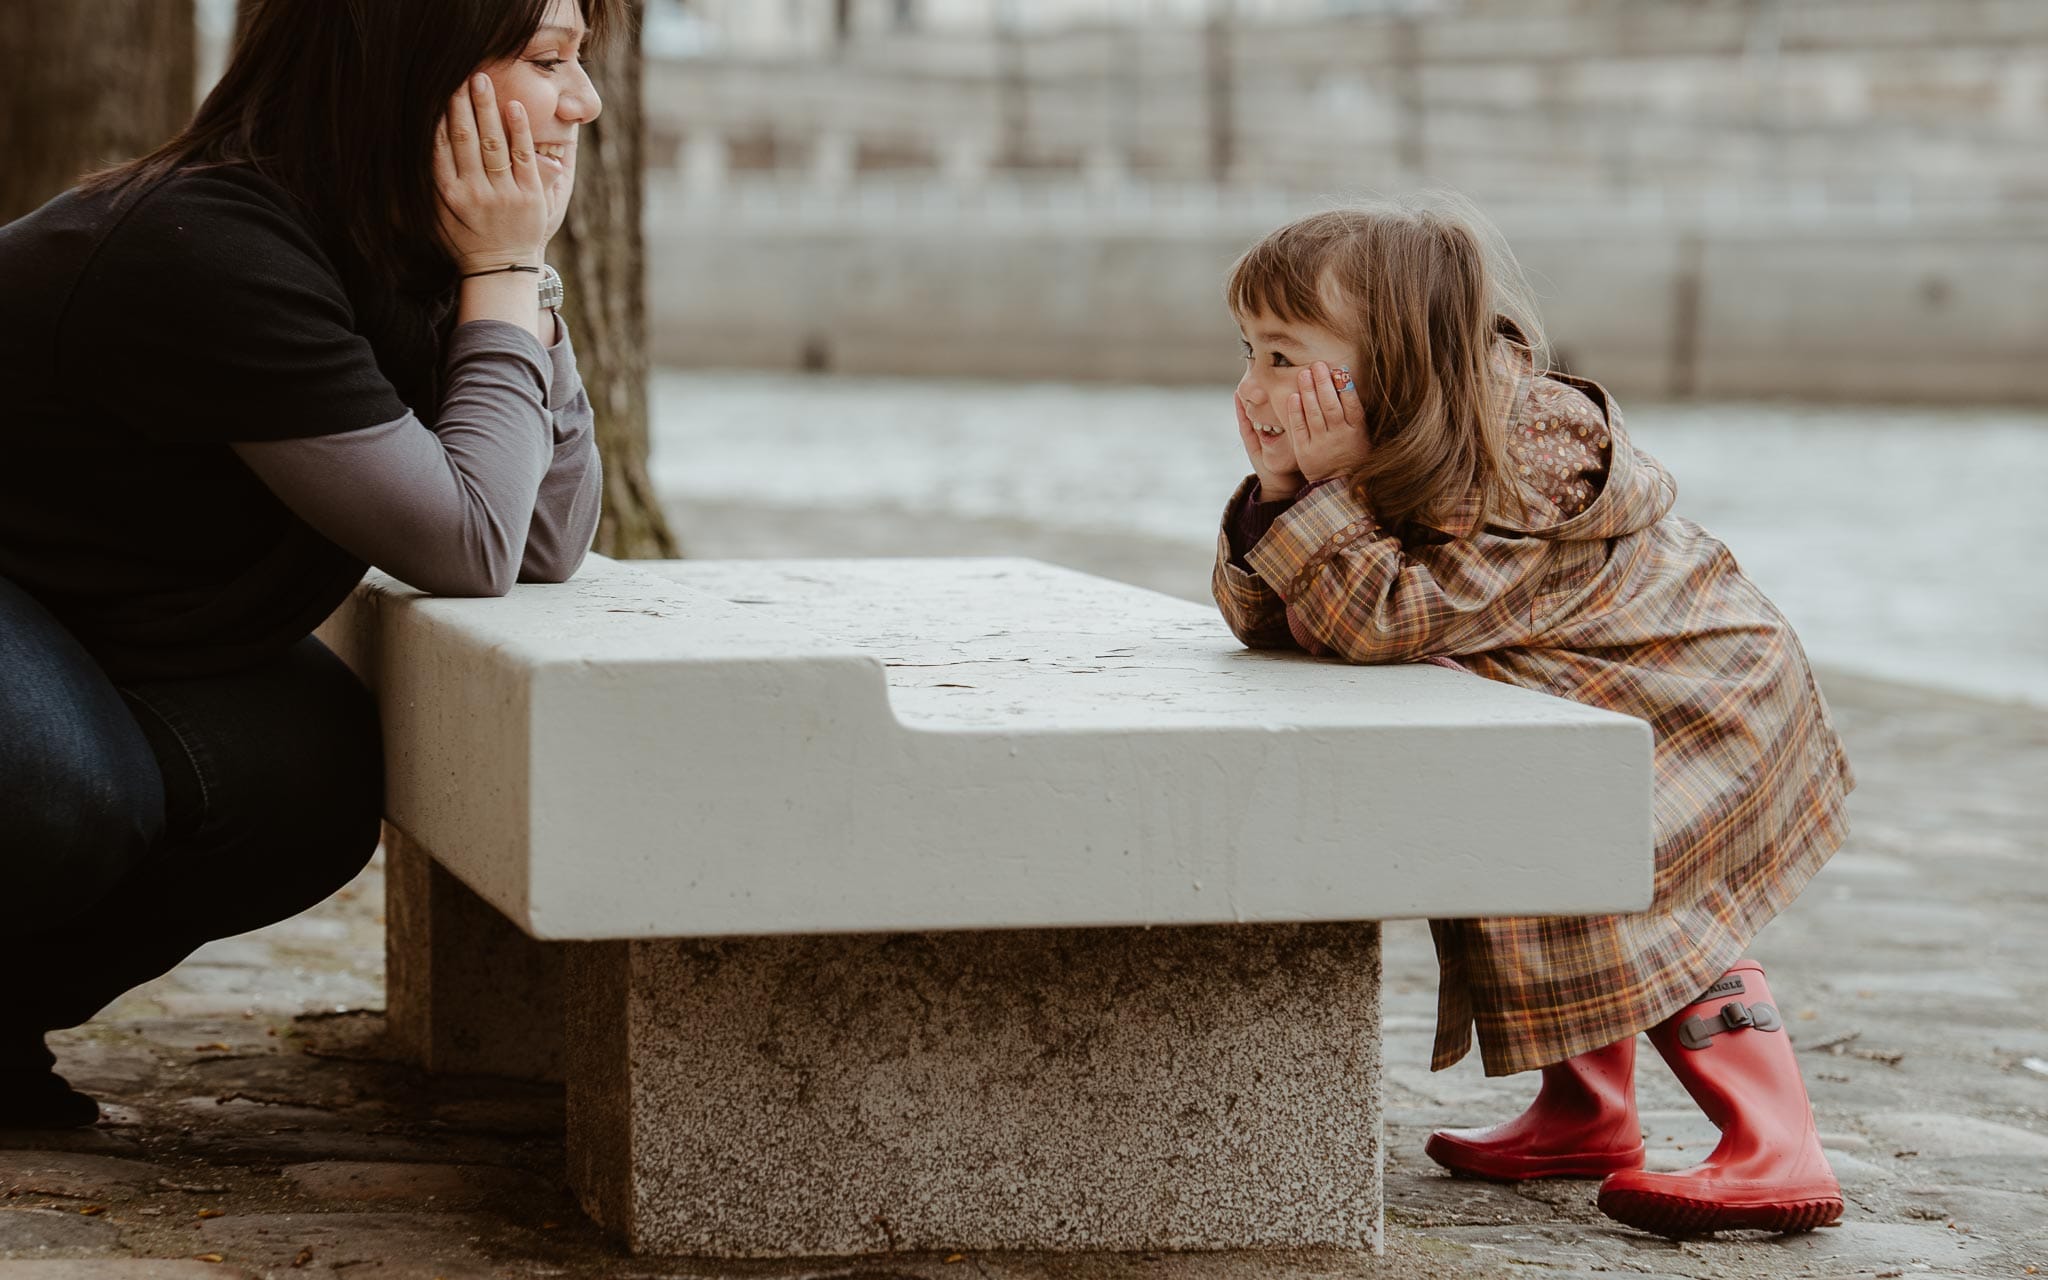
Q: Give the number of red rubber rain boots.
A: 2